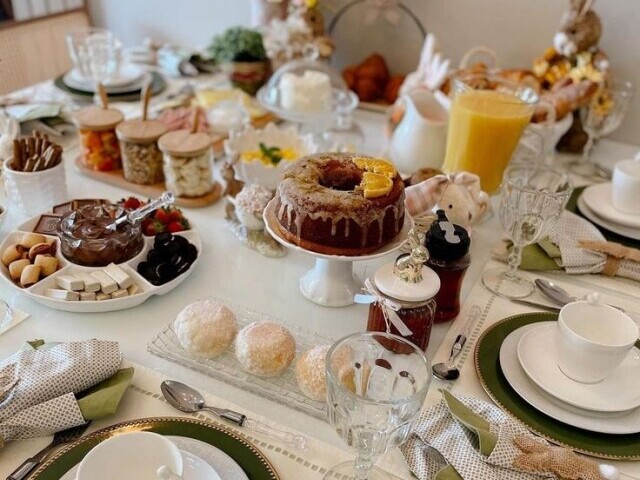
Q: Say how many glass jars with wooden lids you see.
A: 3